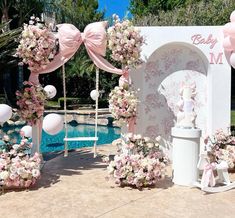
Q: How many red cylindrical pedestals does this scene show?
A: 0